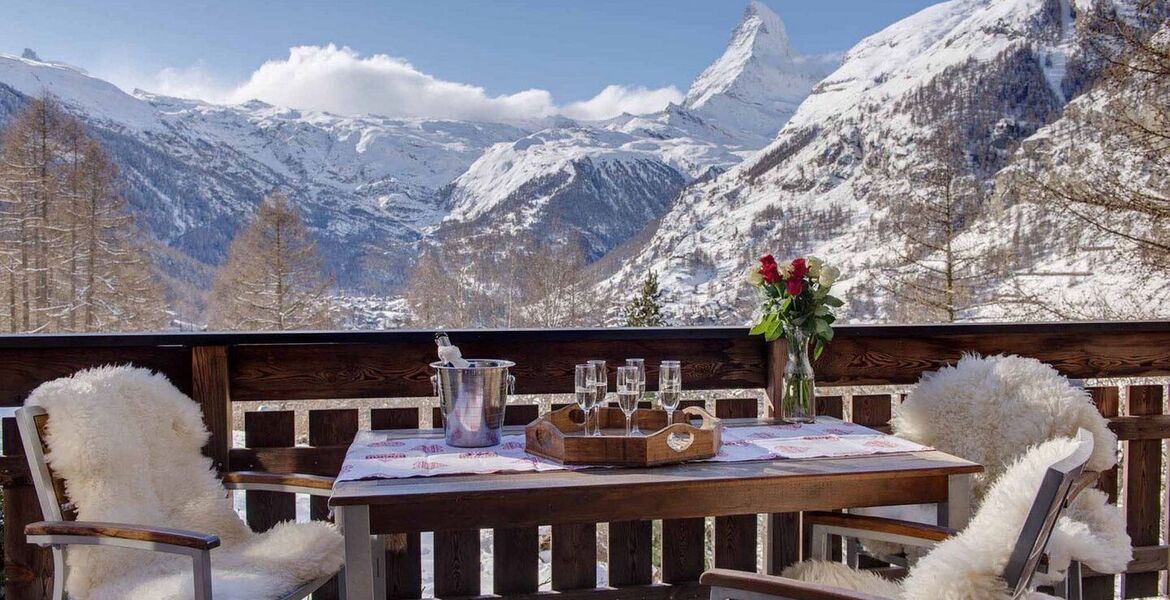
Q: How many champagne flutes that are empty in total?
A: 0